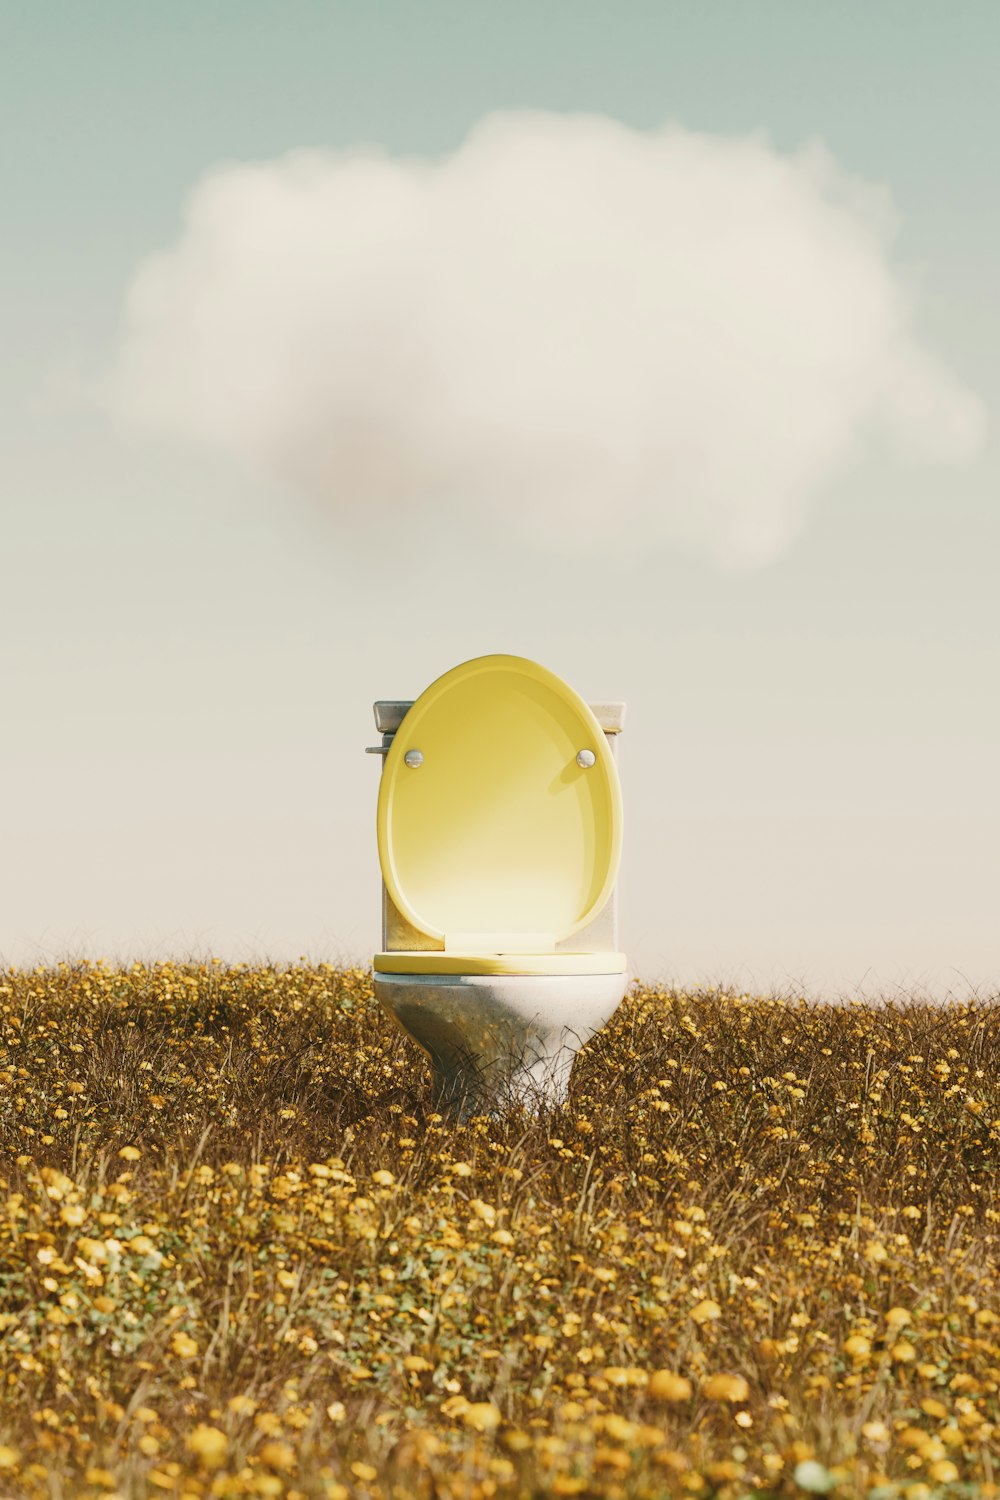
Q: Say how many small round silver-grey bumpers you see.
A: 2